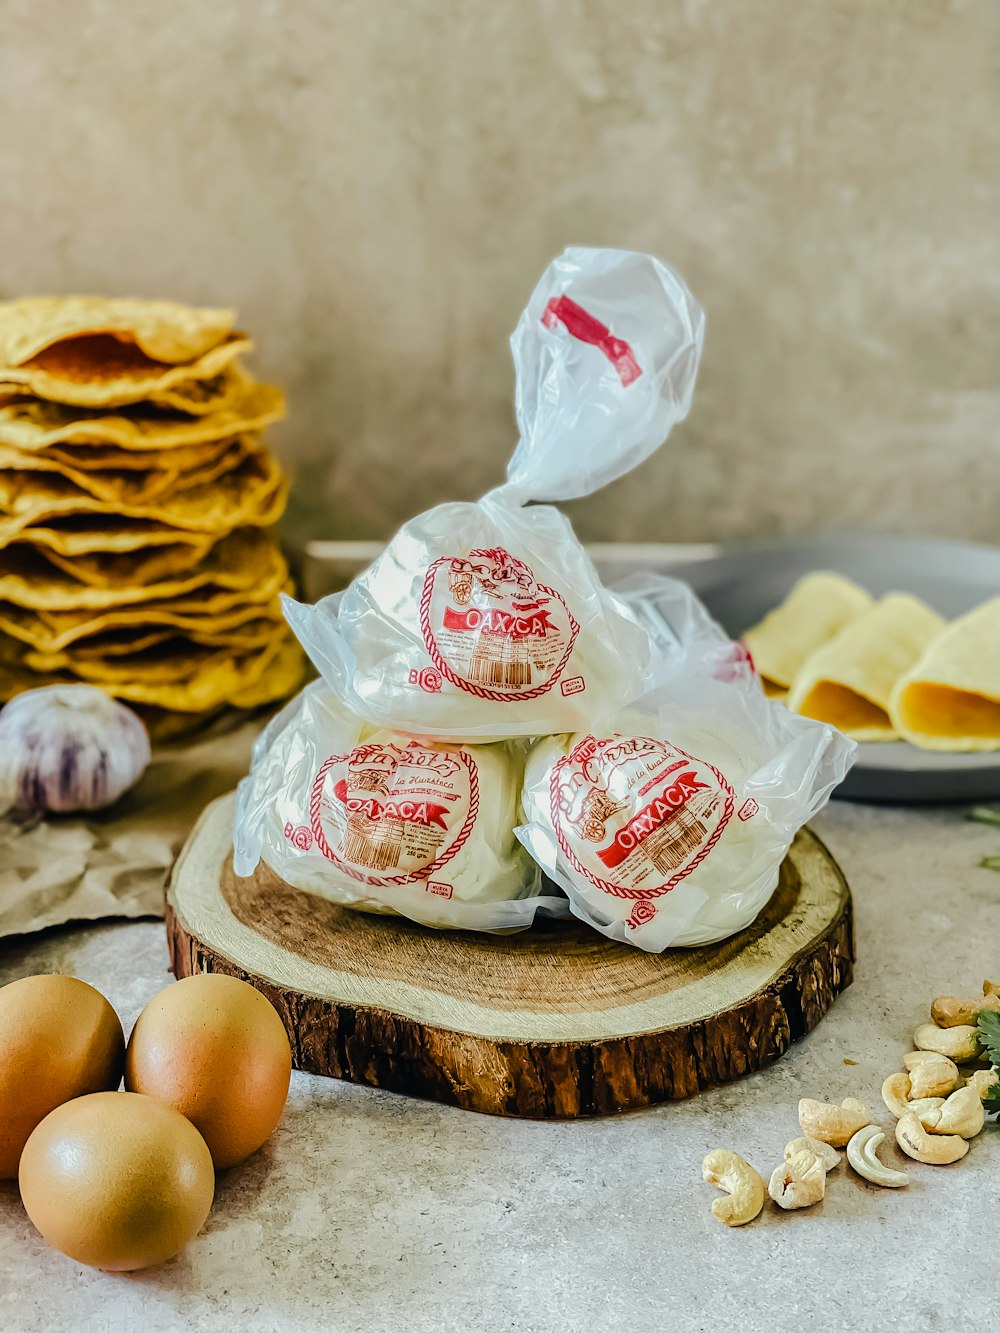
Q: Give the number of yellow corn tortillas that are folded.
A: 3